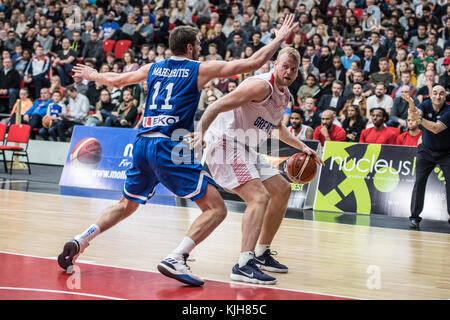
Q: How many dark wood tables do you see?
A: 0